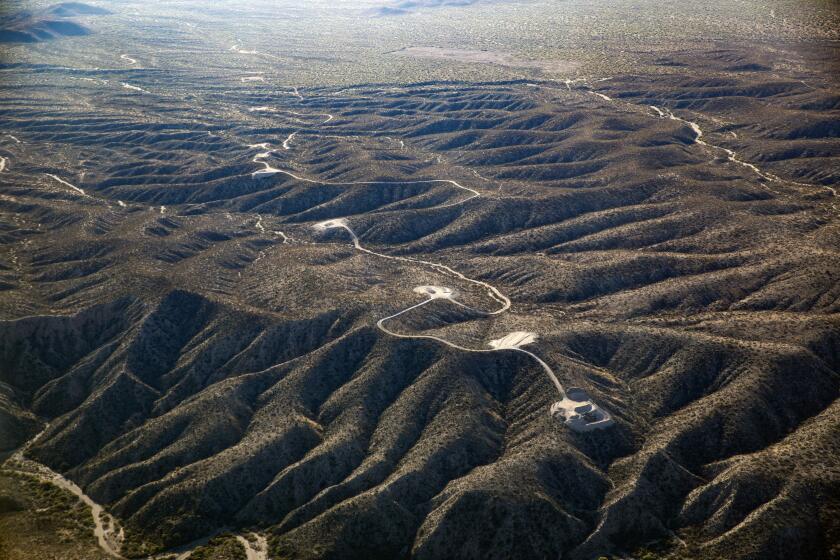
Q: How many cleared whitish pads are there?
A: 5